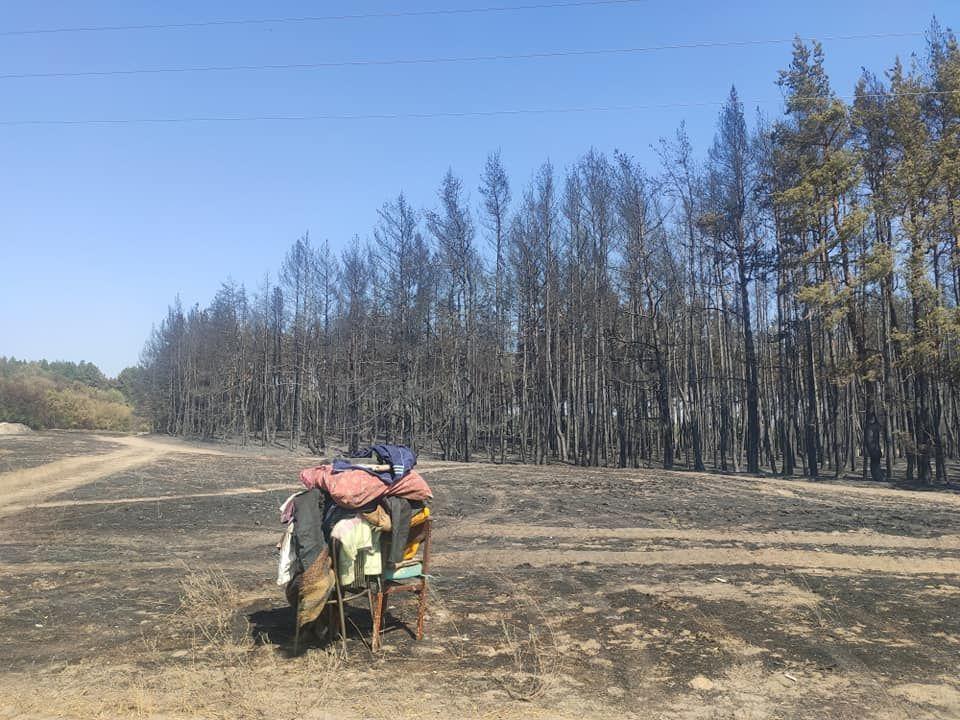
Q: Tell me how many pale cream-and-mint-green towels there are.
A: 1